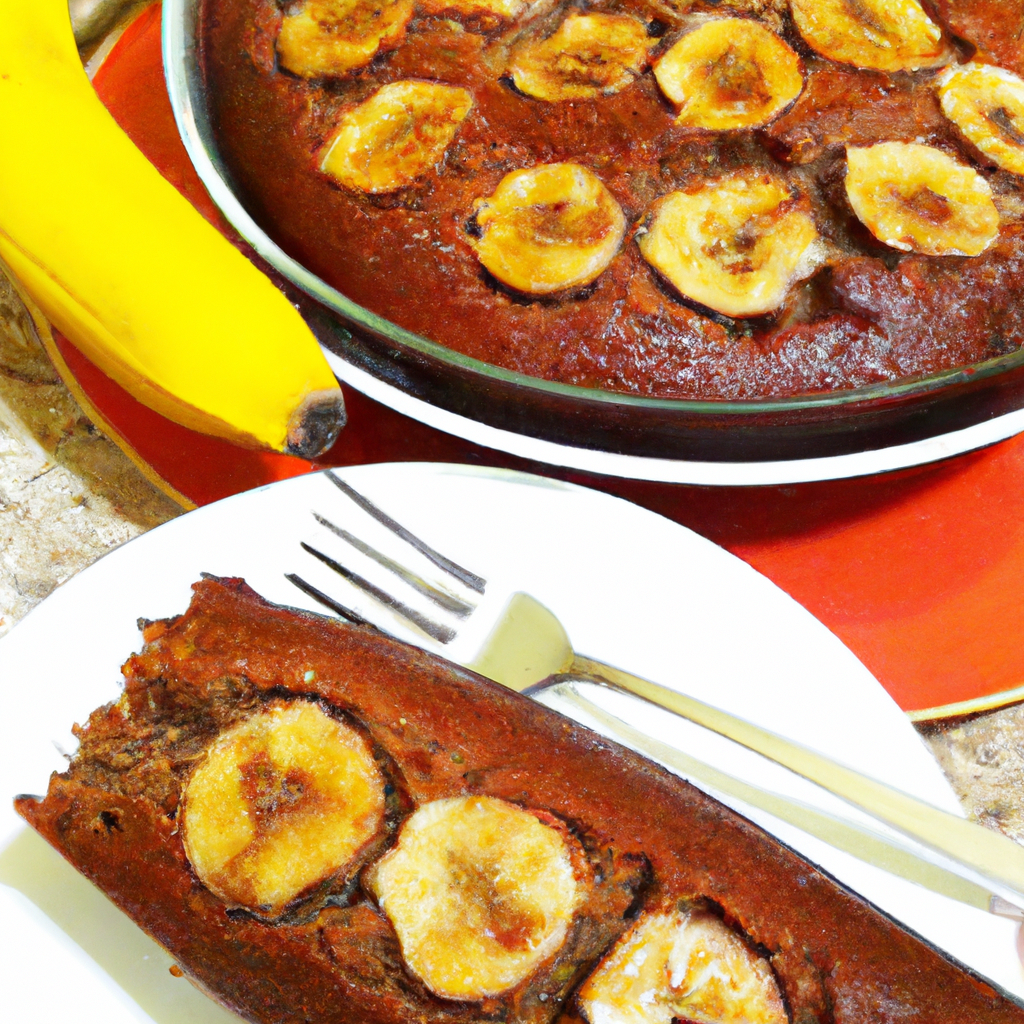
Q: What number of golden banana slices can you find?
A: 13